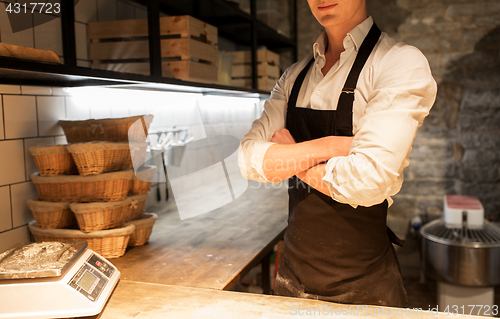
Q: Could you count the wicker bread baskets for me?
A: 9